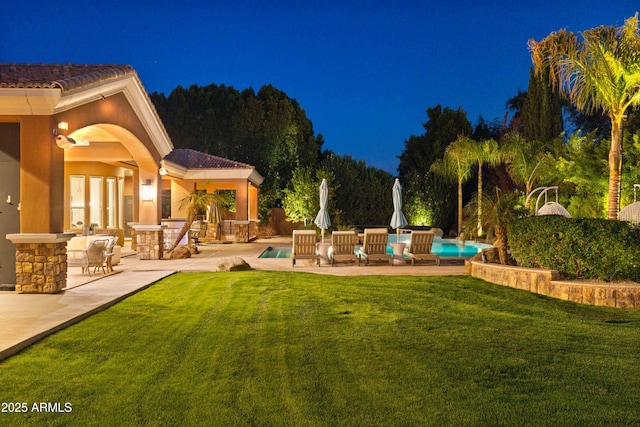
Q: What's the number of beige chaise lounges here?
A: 4